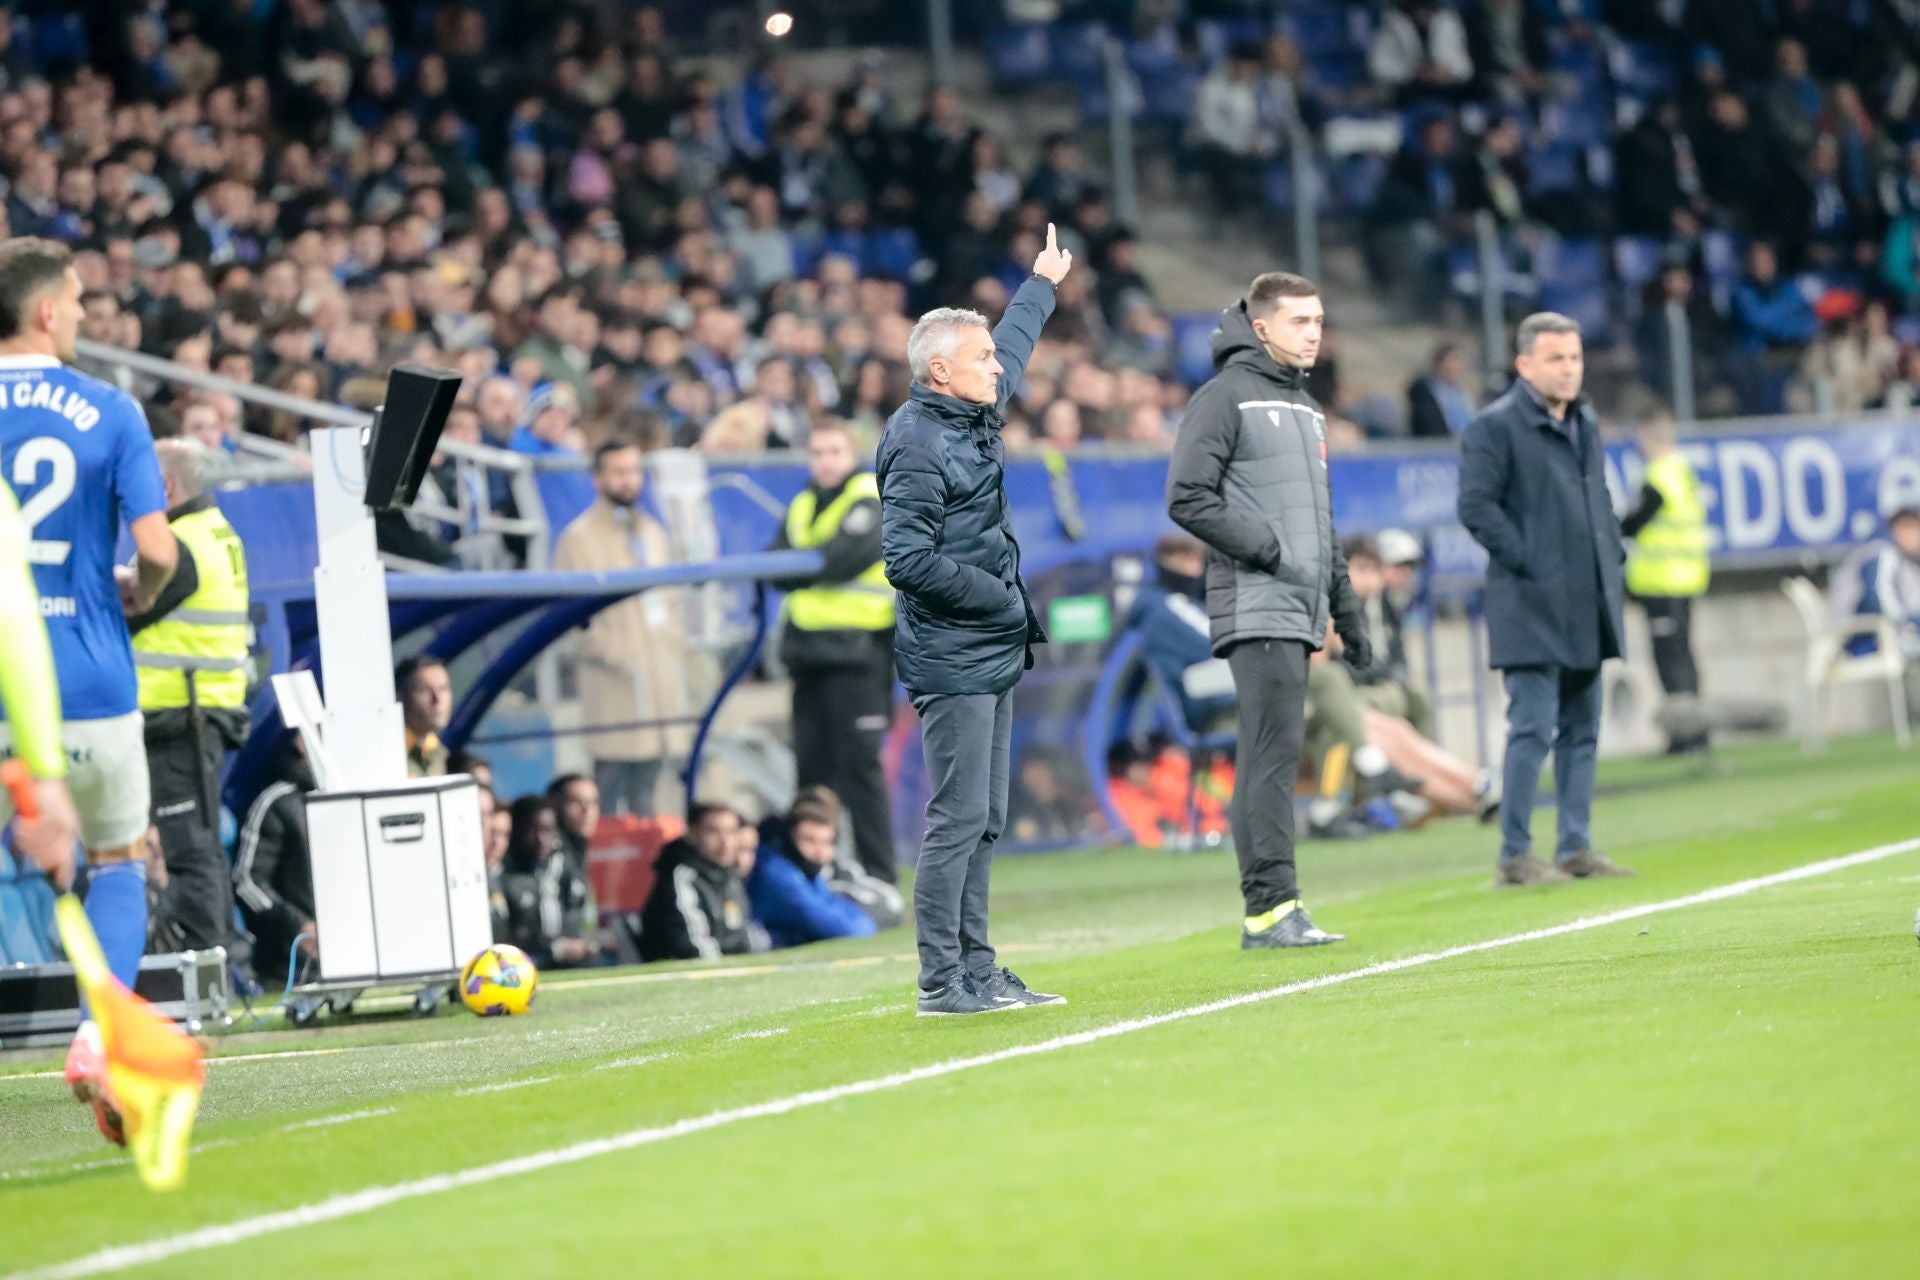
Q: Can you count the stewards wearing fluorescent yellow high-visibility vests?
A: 3